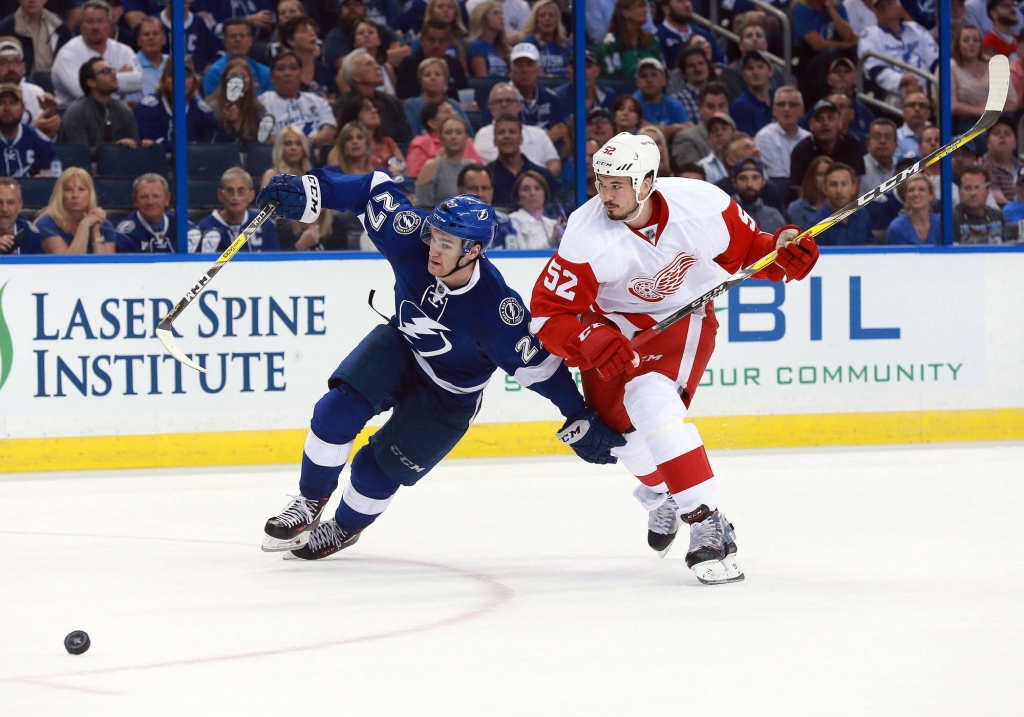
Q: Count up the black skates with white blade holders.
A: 4